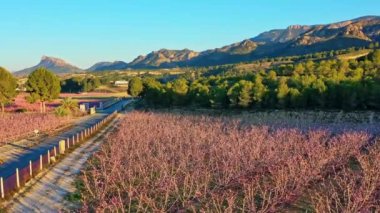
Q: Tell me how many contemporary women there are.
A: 0